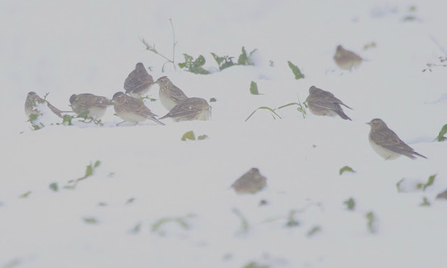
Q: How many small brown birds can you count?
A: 10